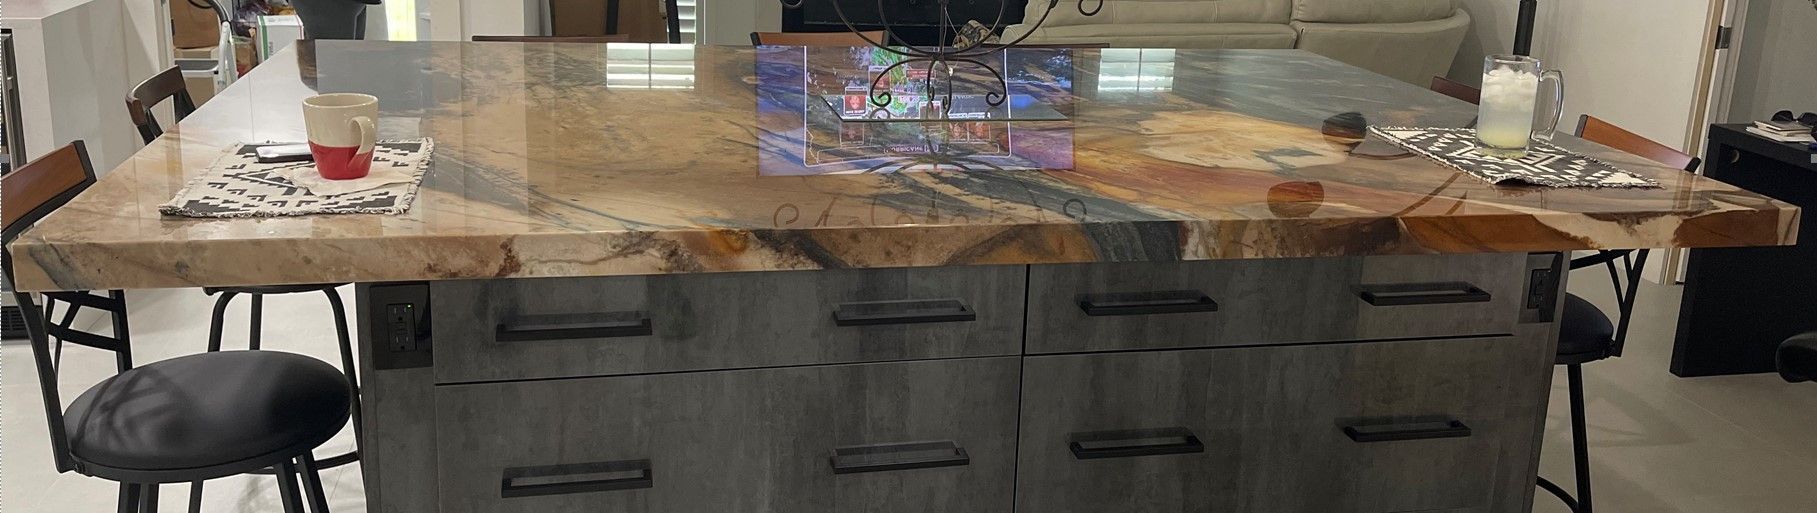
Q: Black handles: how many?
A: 8